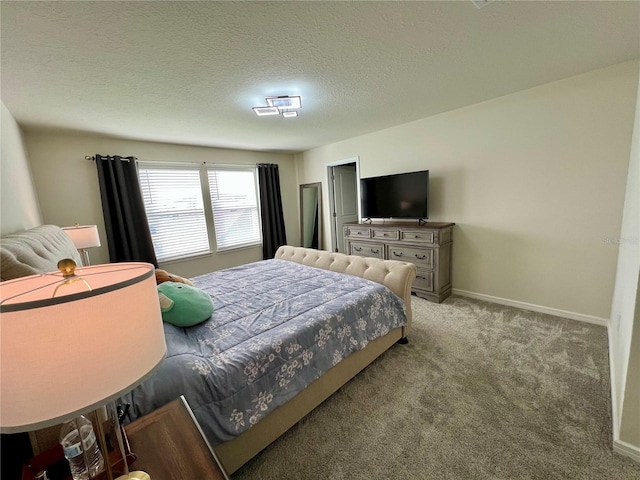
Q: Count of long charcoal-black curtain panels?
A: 2